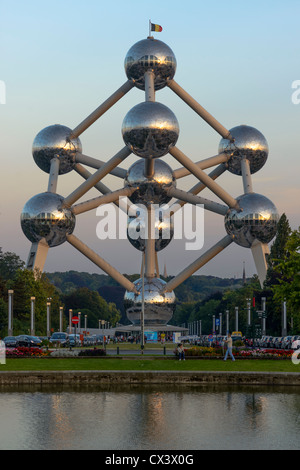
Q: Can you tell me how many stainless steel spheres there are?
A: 9